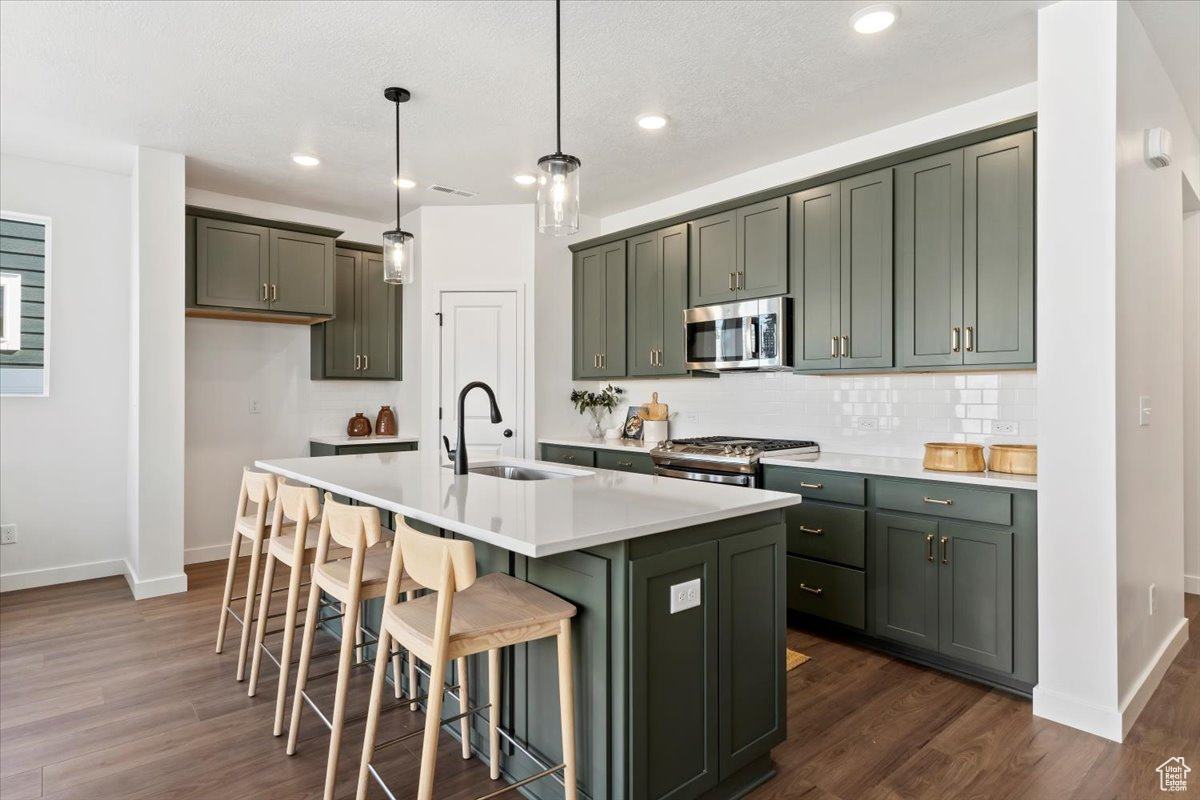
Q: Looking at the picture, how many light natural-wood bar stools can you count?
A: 4